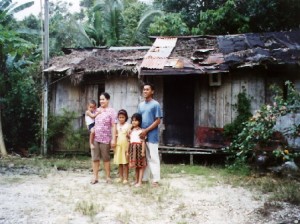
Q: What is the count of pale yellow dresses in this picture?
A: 1